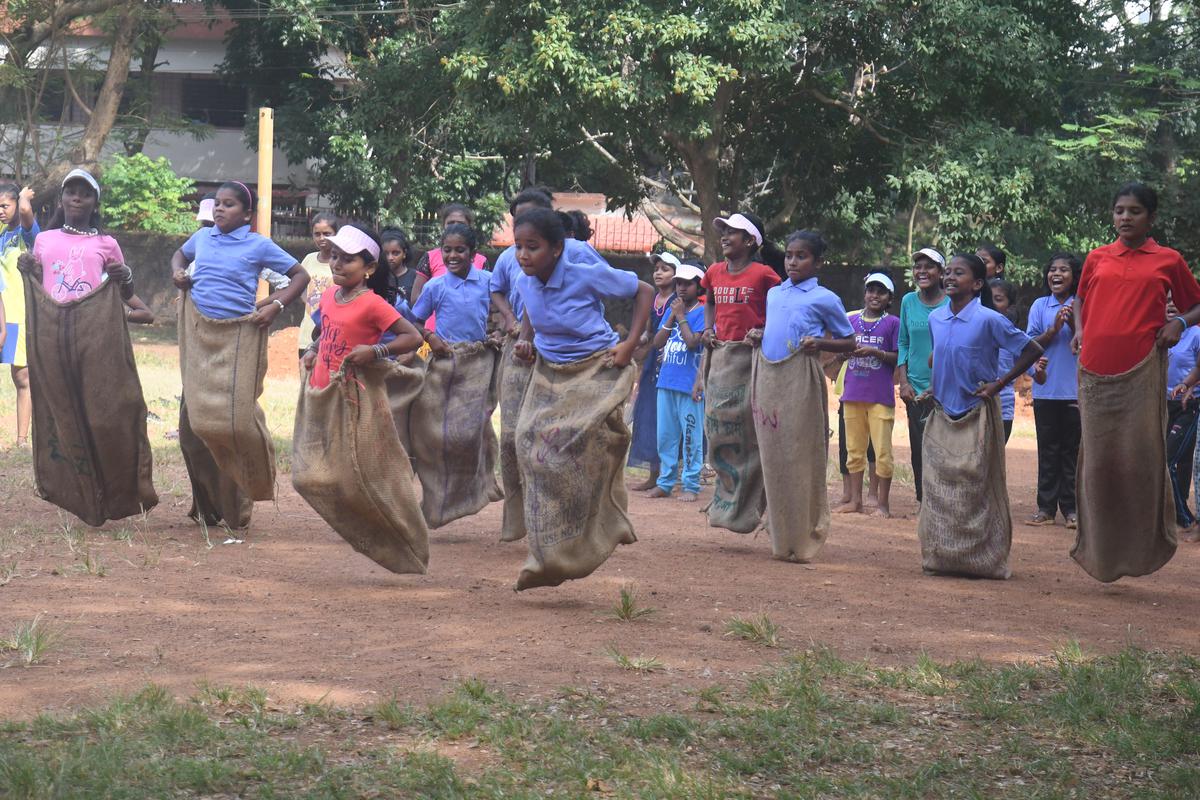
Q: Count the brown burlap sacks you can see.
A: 12